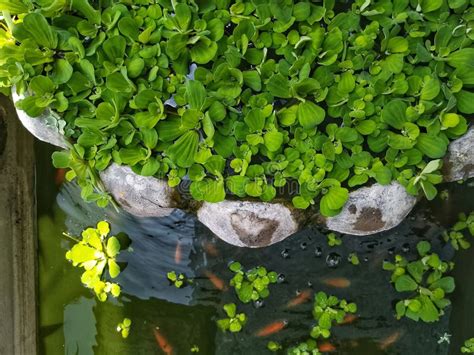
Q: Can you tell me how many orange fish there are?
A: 11